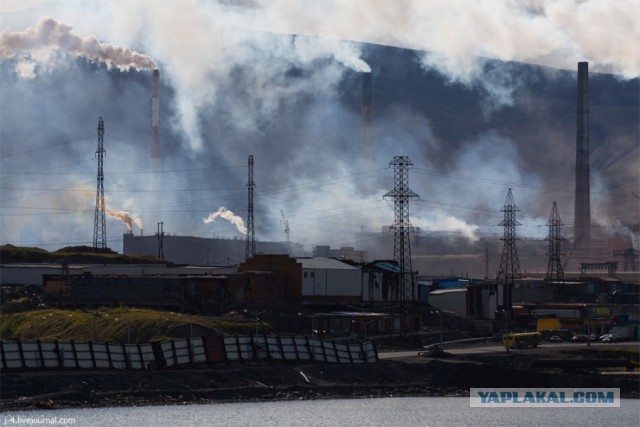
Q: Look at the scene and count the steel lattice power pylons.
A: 5